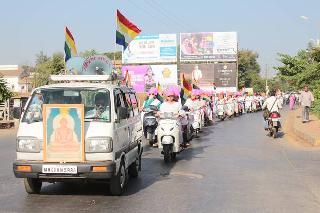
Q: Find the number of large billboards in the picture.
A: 4